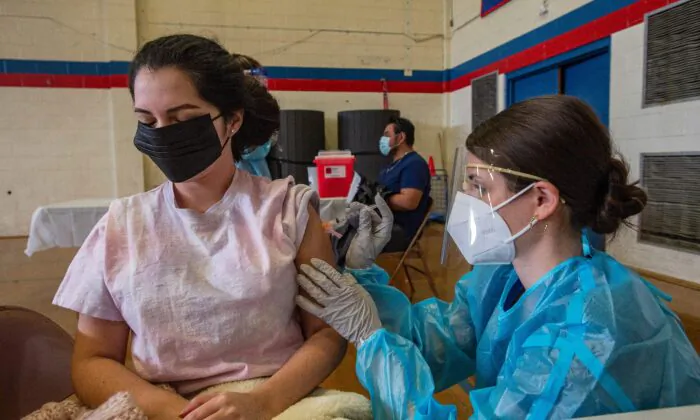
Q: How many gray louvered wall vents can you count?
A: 3